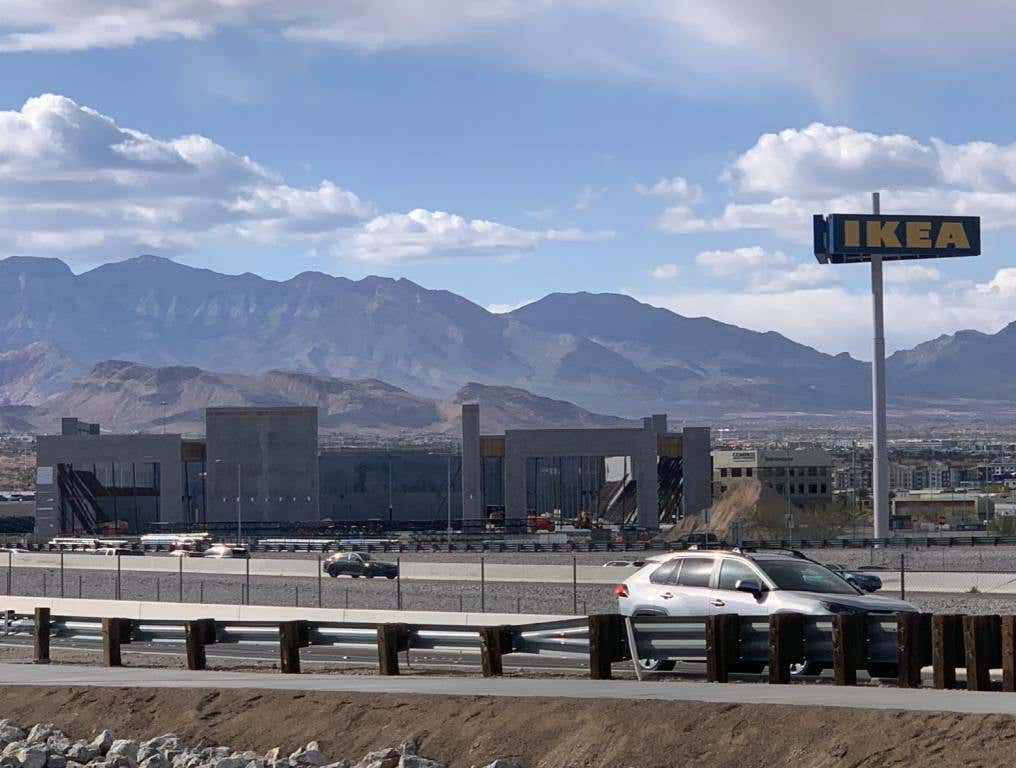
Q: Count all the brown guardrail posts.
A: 14